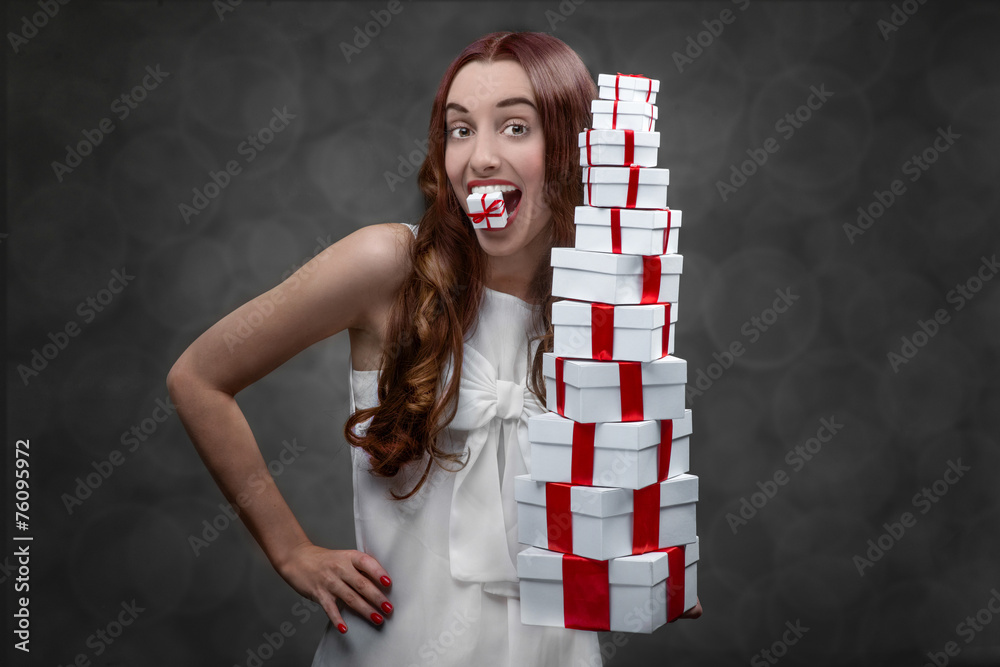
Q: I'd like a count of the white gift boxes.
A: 12